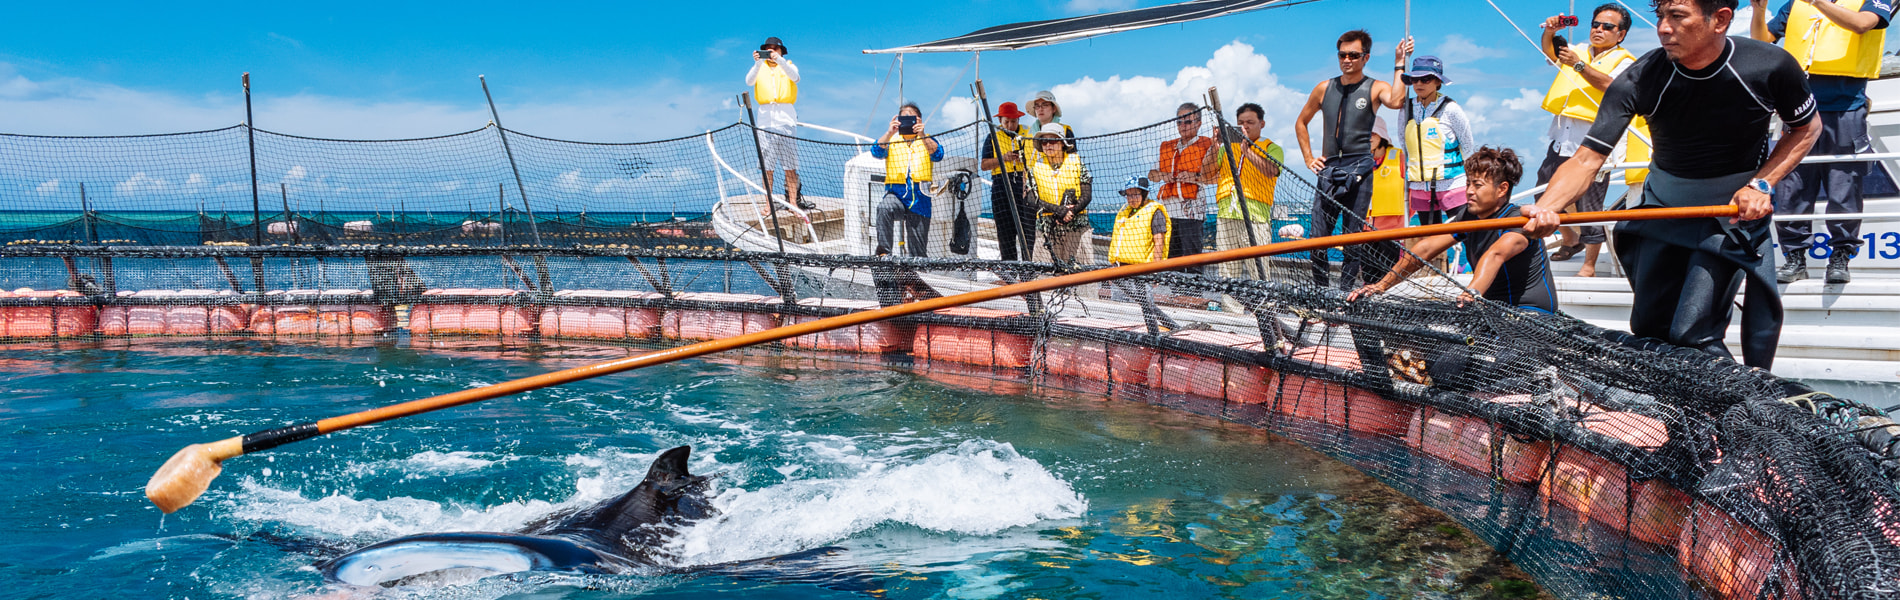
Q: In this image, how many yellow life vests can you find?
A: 12